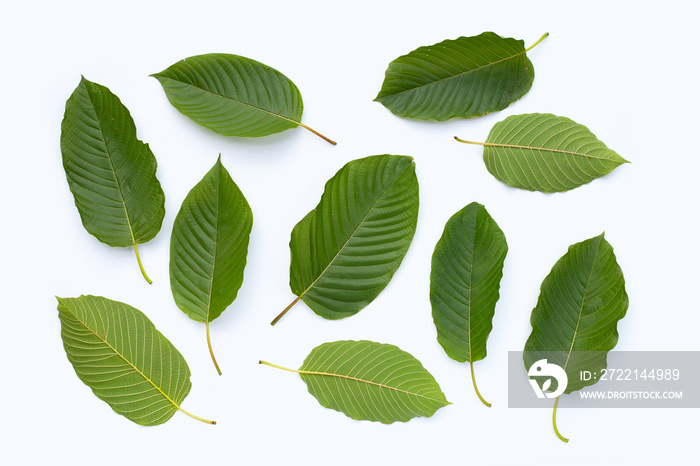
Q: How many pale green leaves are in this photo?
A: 3